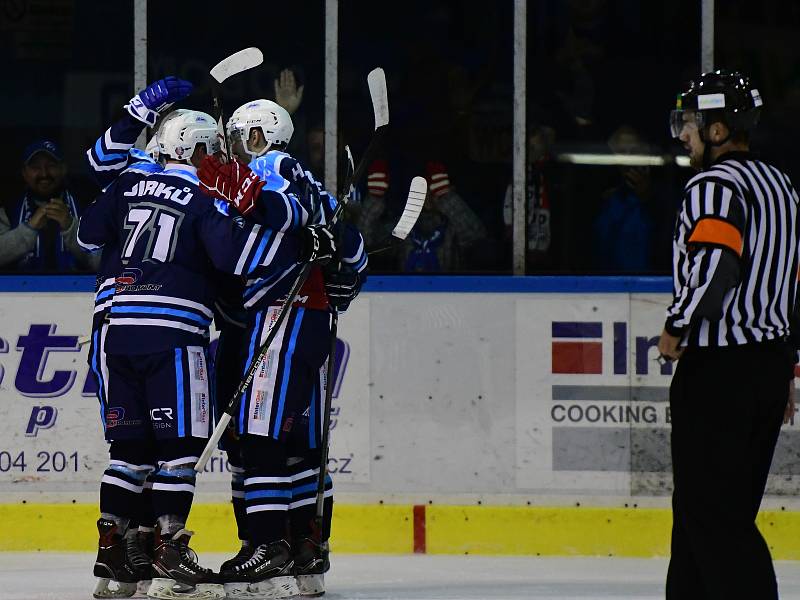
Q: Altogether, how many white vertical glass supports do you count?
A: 4